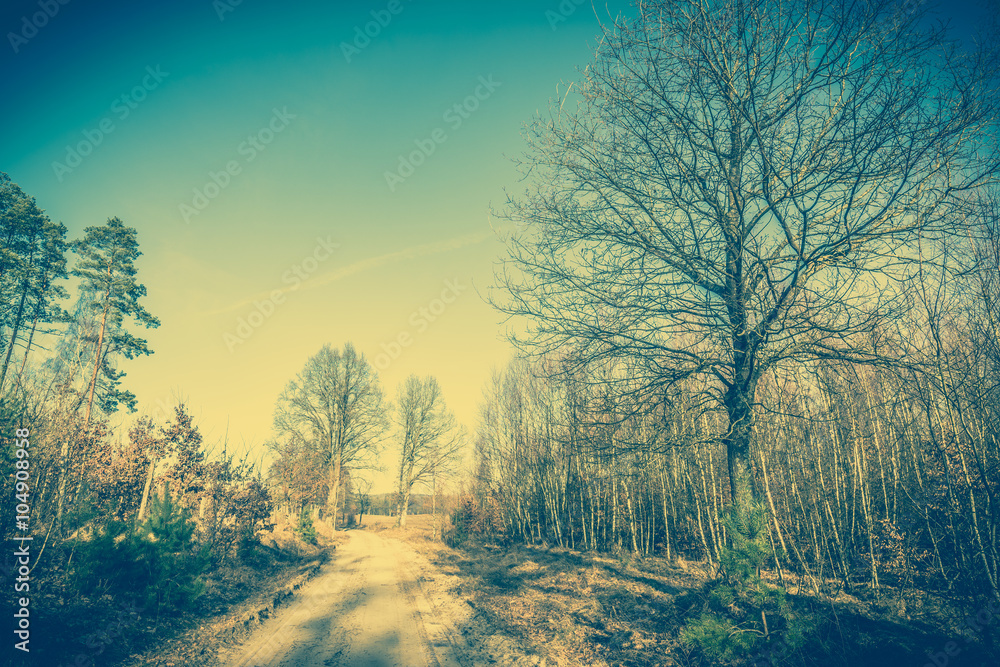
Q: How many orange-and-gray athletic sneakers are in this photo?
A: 0